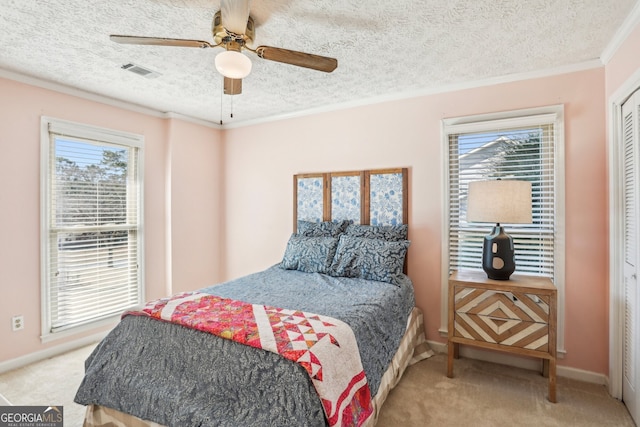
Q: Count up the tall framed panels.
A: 3